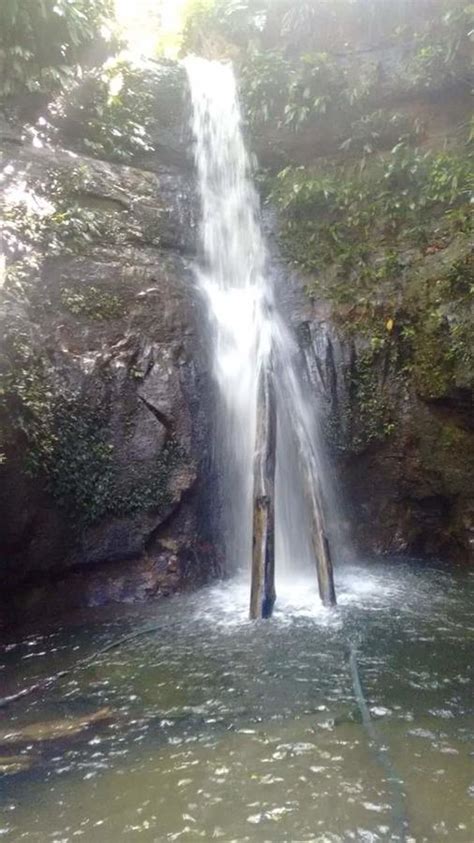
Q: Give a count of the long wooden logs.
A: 2